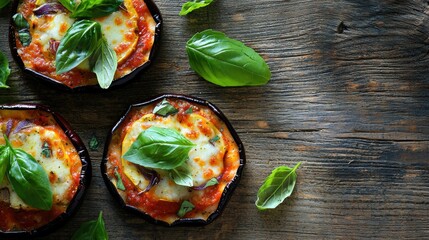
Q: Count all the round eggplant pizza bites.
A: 3